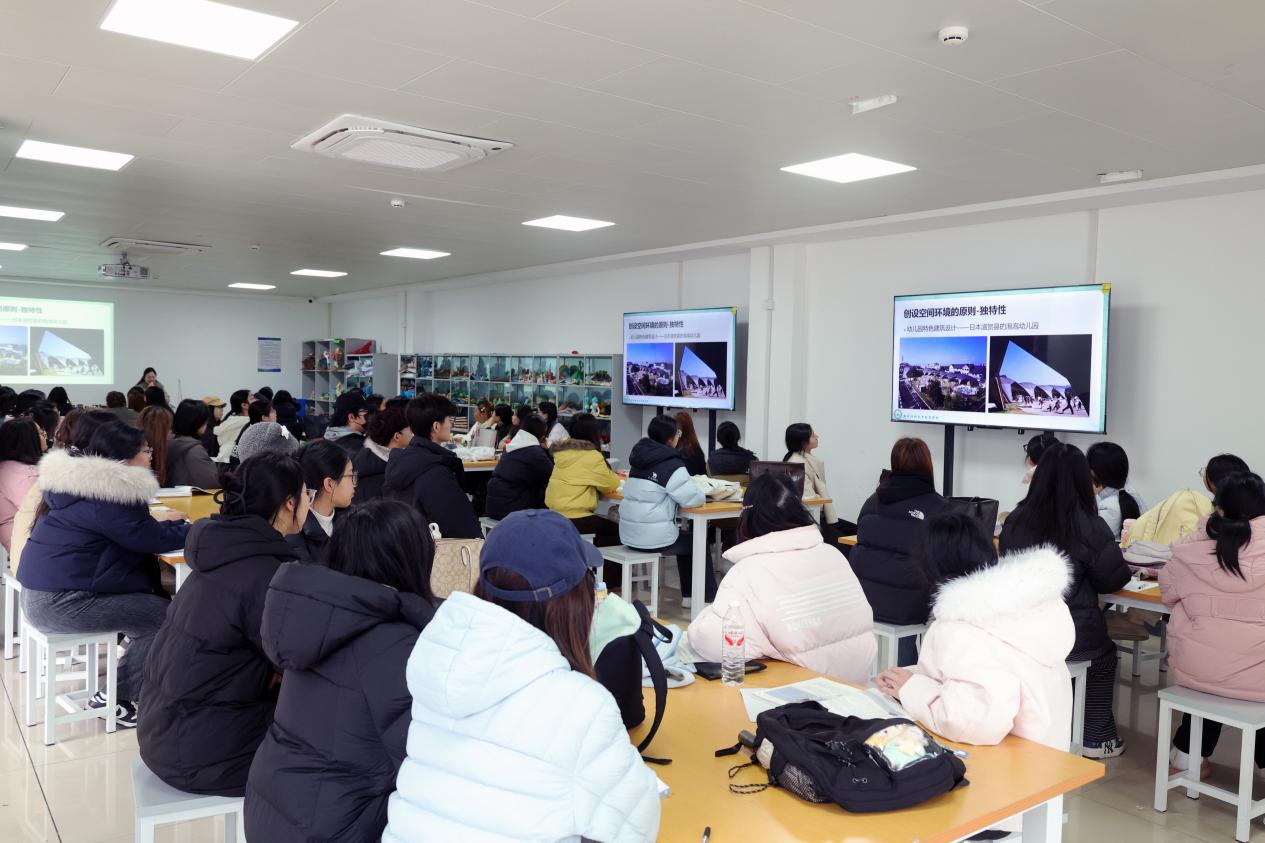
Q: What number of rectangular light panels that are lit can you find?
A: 9